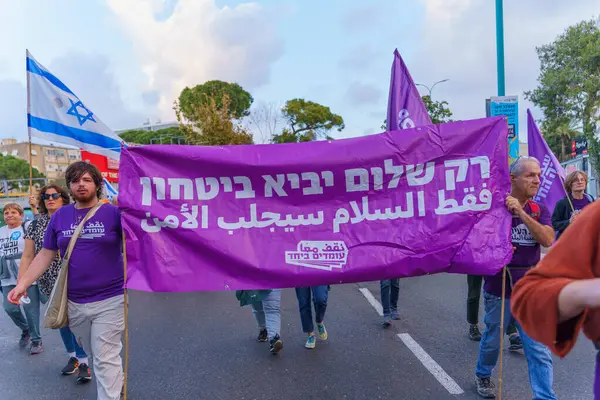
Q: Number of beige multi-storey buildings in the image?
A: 1